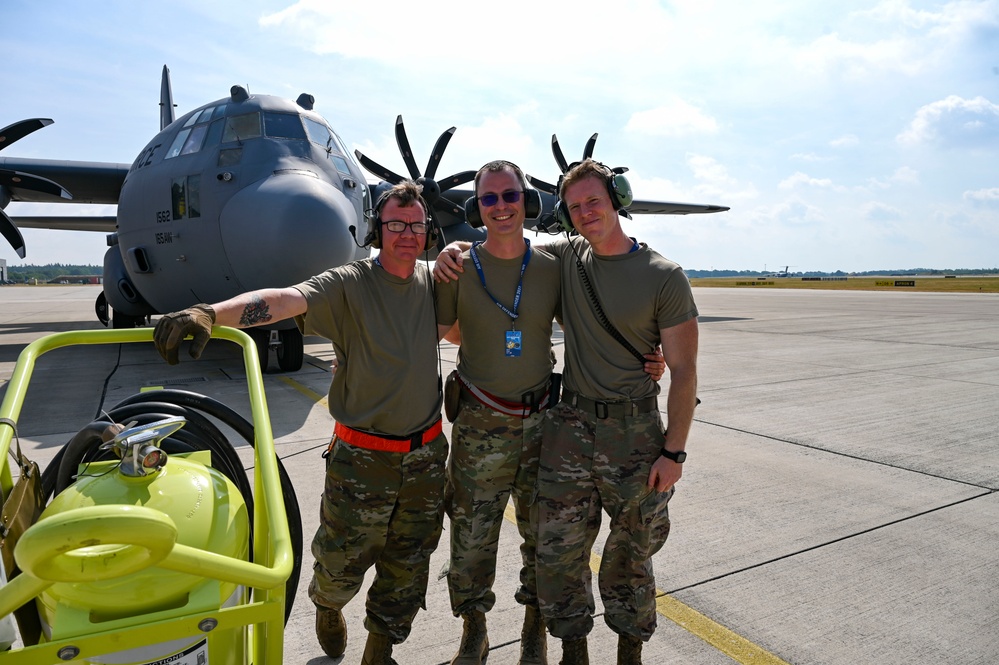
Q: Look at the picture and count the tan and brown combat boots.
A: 6